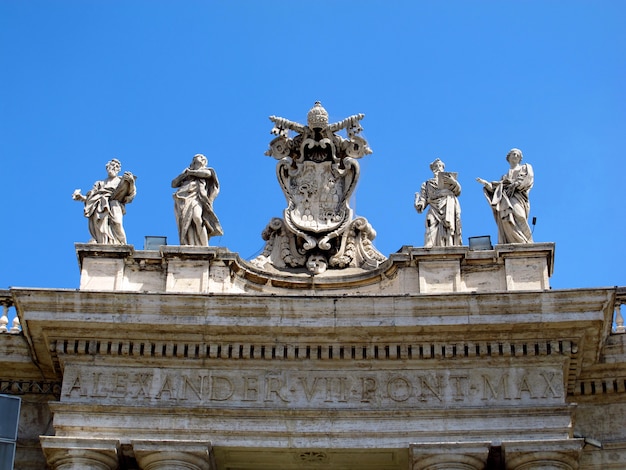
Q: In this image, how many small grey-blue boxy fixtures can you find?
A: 2